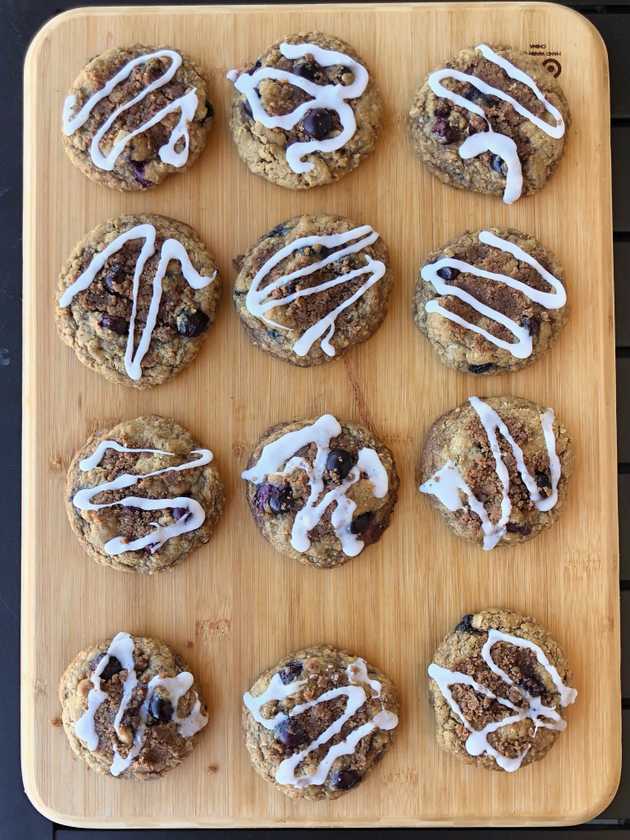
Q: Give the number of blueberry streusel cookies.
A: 12